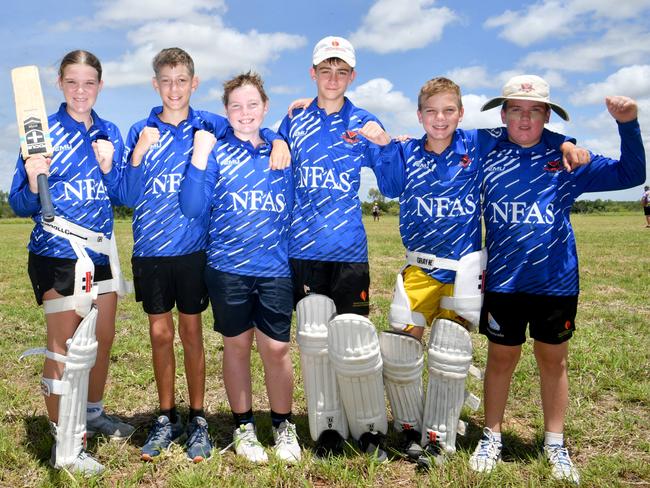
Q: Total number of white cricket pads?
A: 5